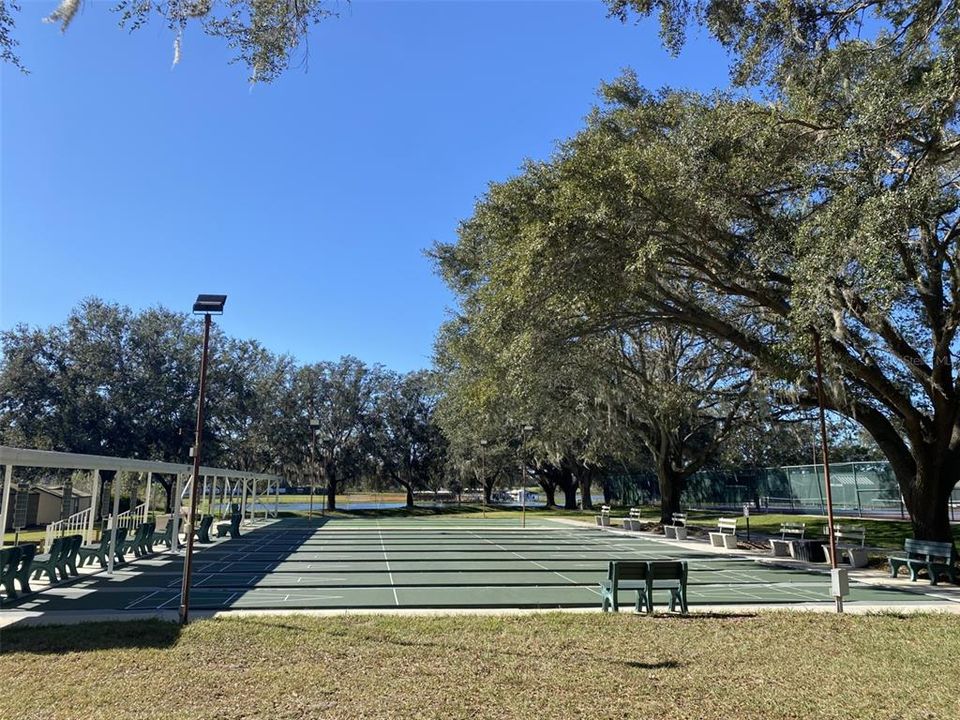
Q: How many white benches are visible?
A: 6